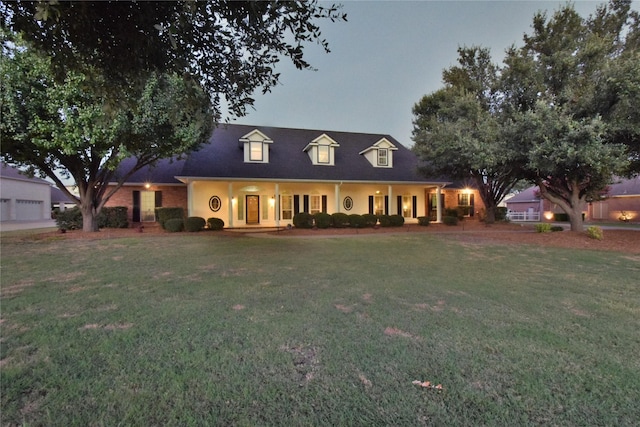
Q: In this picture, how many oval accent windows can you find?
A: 2